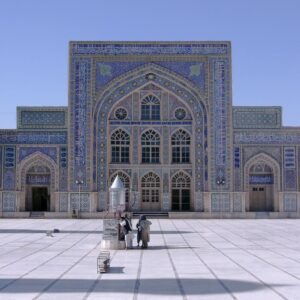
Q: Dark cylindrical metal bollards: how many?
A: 0